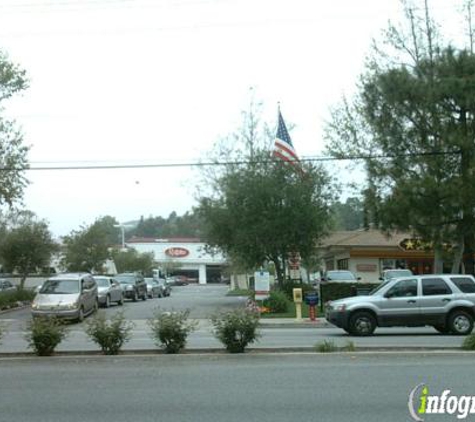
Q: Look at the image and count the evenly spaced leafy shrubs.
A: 4